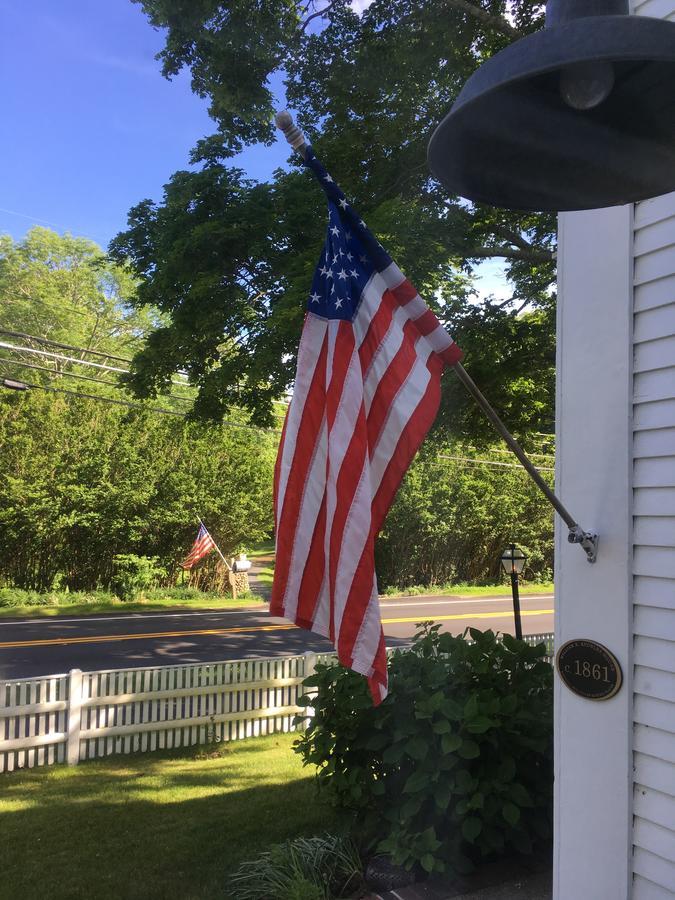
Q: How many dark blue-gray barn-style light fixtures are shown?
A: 1